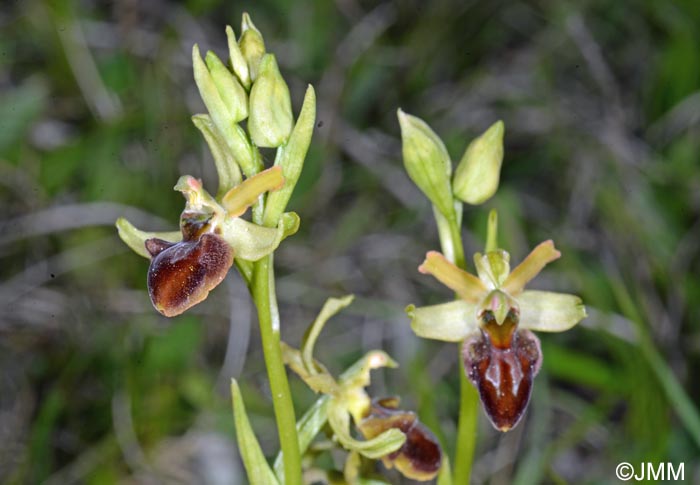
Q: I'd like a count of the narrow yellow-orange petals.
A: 3